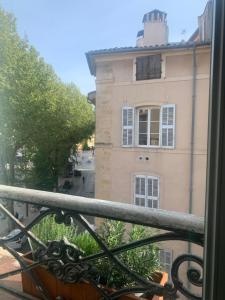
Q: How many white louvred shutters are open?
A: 2